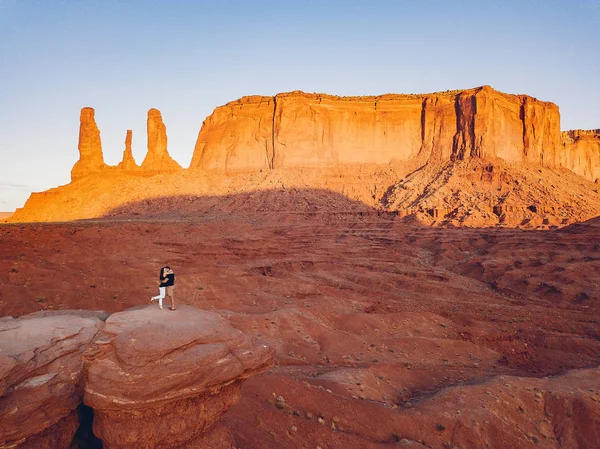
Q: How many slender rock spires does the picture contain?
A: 3